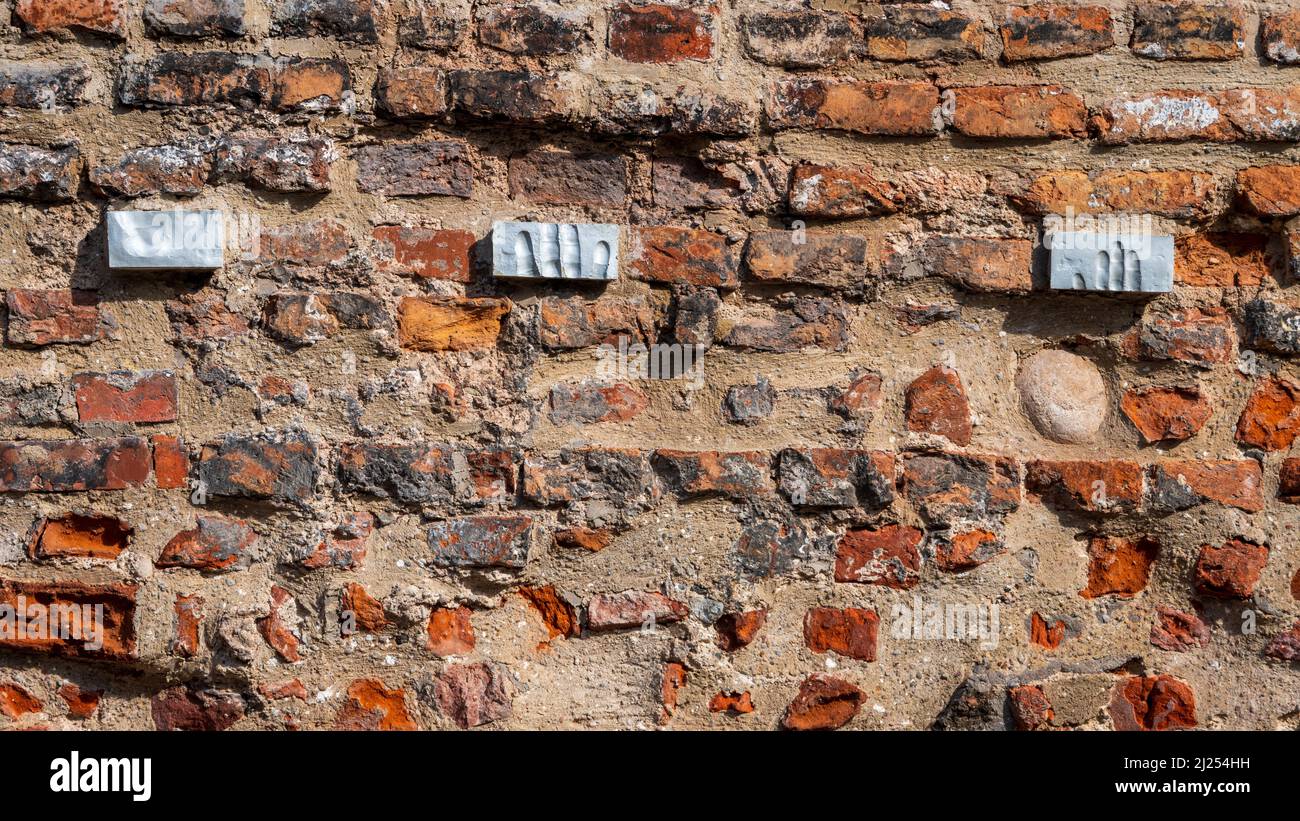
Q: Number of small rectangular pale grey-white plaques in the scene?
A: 3